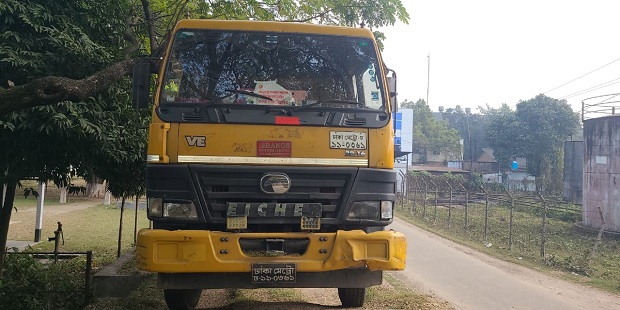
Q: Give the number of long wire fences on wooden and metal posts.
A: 1